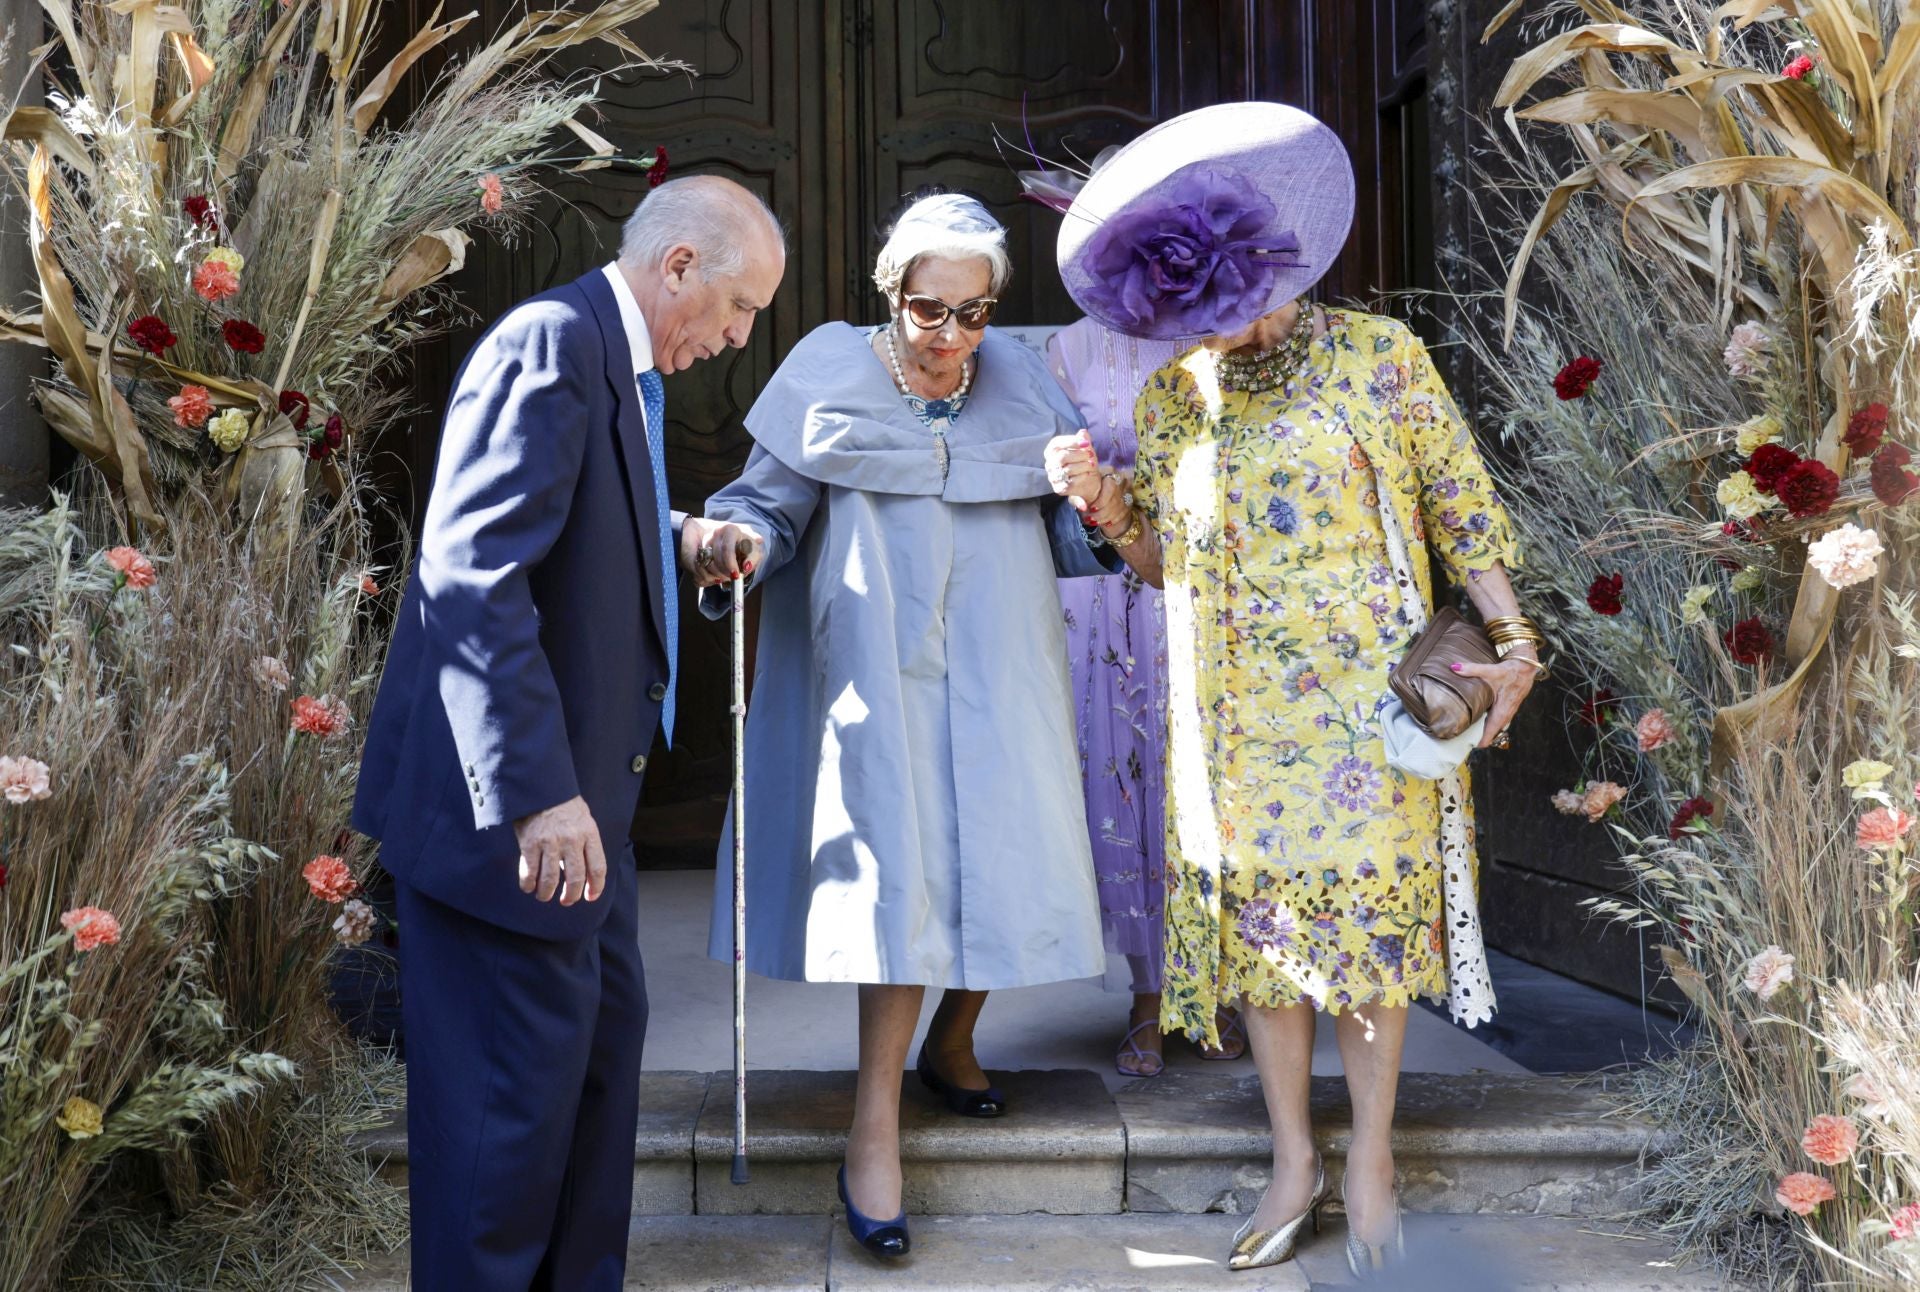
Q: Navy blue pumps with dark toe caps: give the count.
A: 2